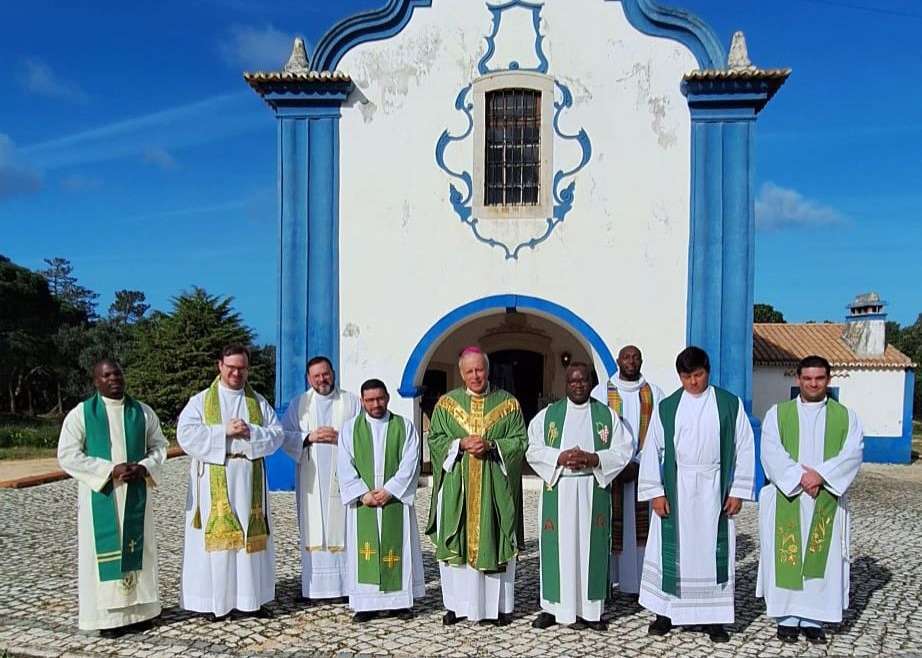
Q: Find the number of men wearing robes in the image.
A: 9